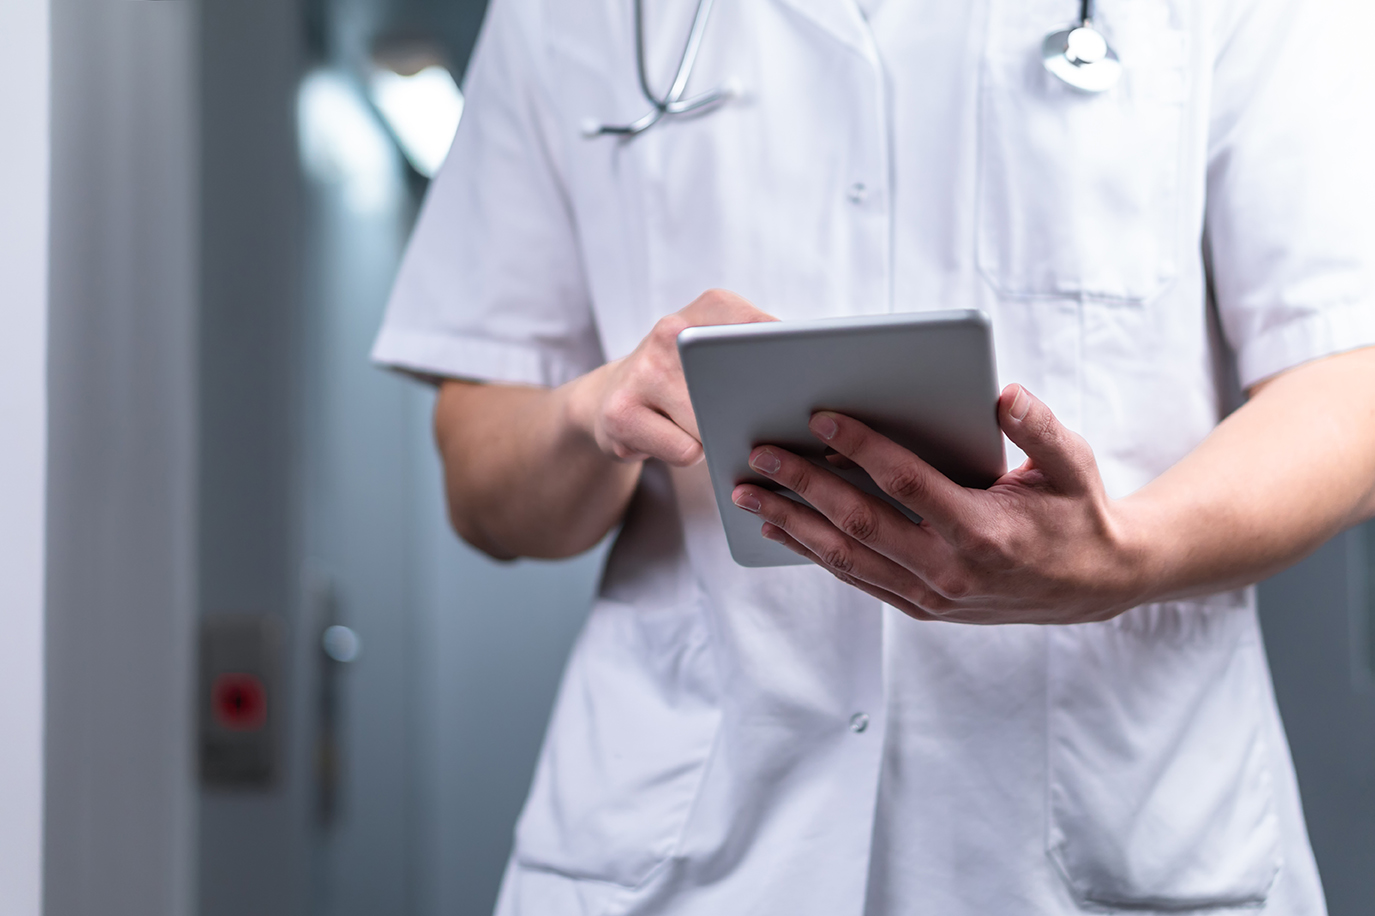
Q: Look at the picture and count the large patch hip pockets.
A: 2